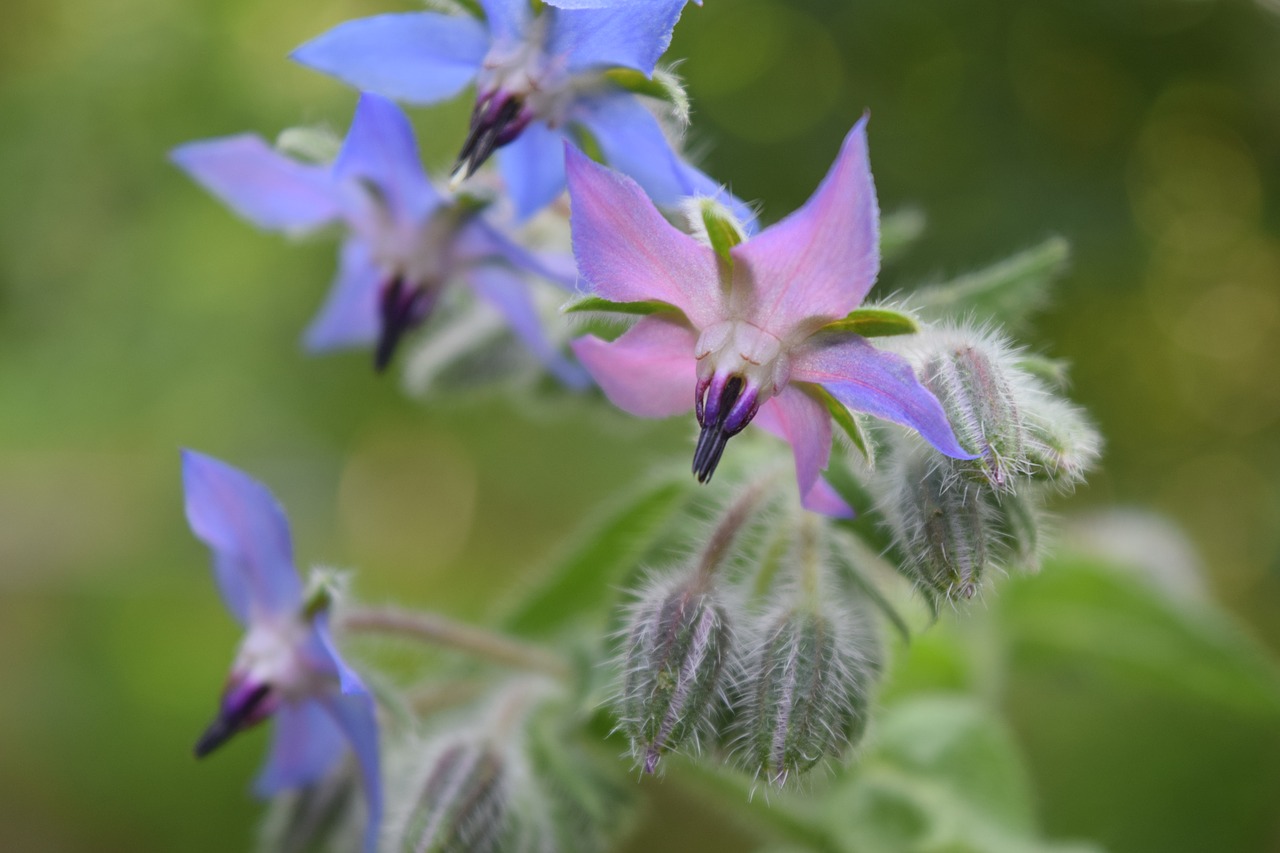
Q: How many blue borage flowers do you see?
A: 3